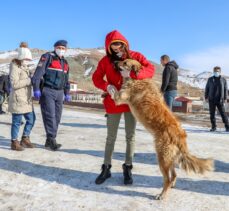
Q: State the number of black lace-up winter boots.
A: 2